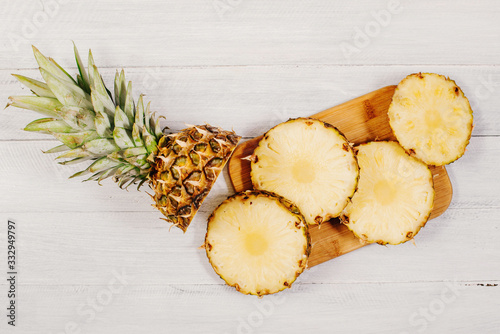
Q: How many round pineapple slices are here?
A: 4